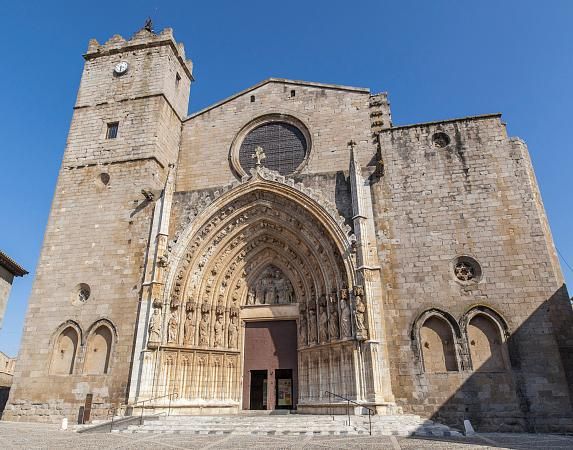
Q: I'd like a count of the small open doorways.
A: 2